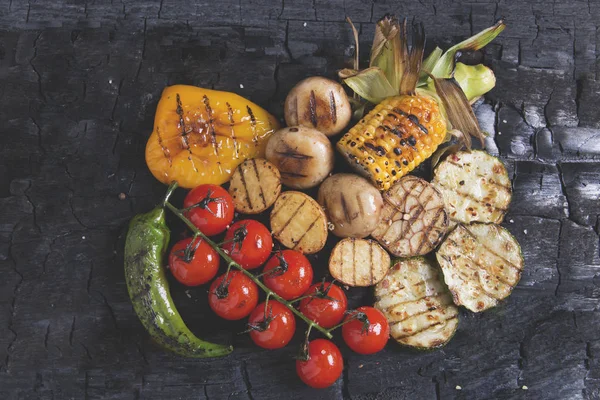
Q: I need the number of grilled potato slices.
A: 3